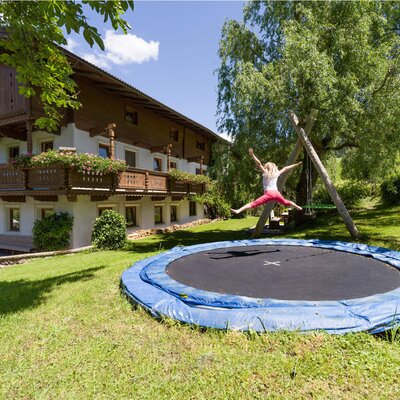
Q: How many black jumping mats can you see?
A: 1